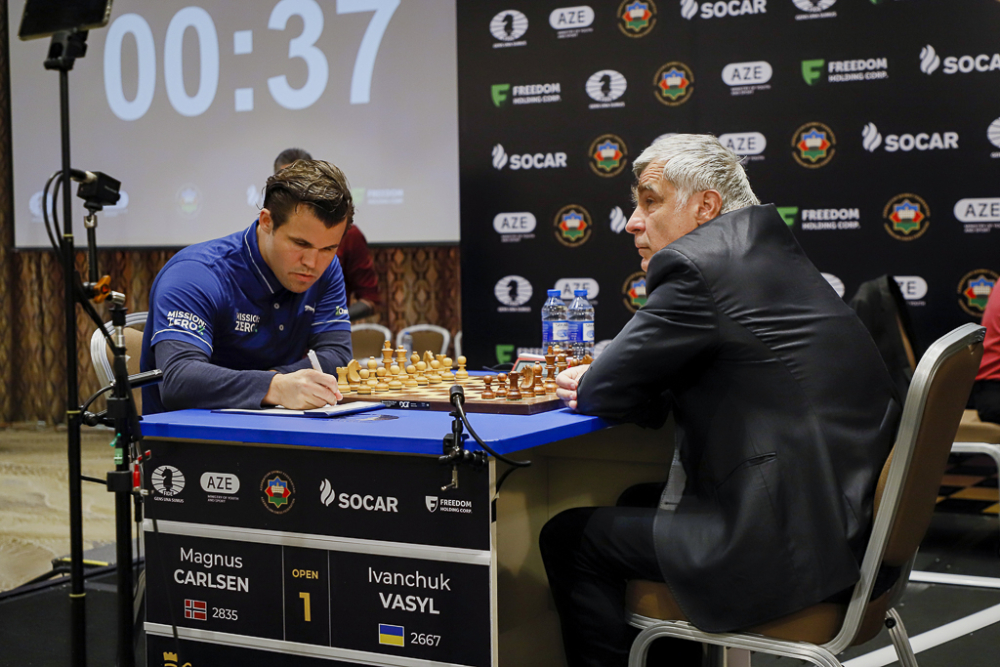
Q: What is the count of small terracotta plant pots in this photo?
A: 0